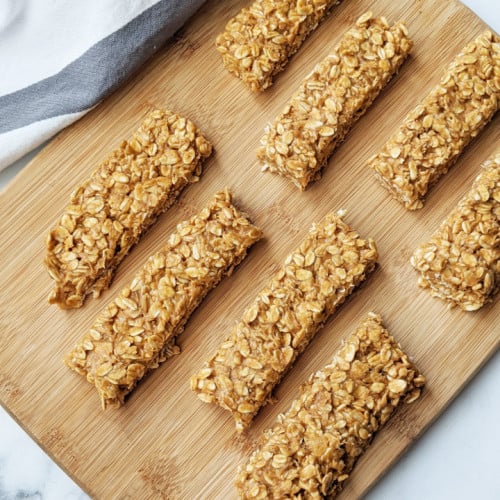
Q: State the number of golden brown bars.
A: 8